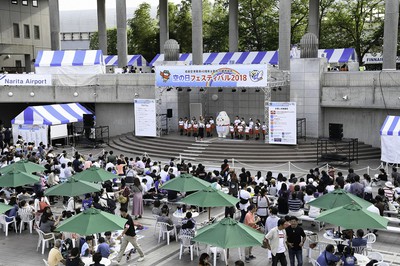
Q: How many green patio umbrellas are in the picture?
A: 11